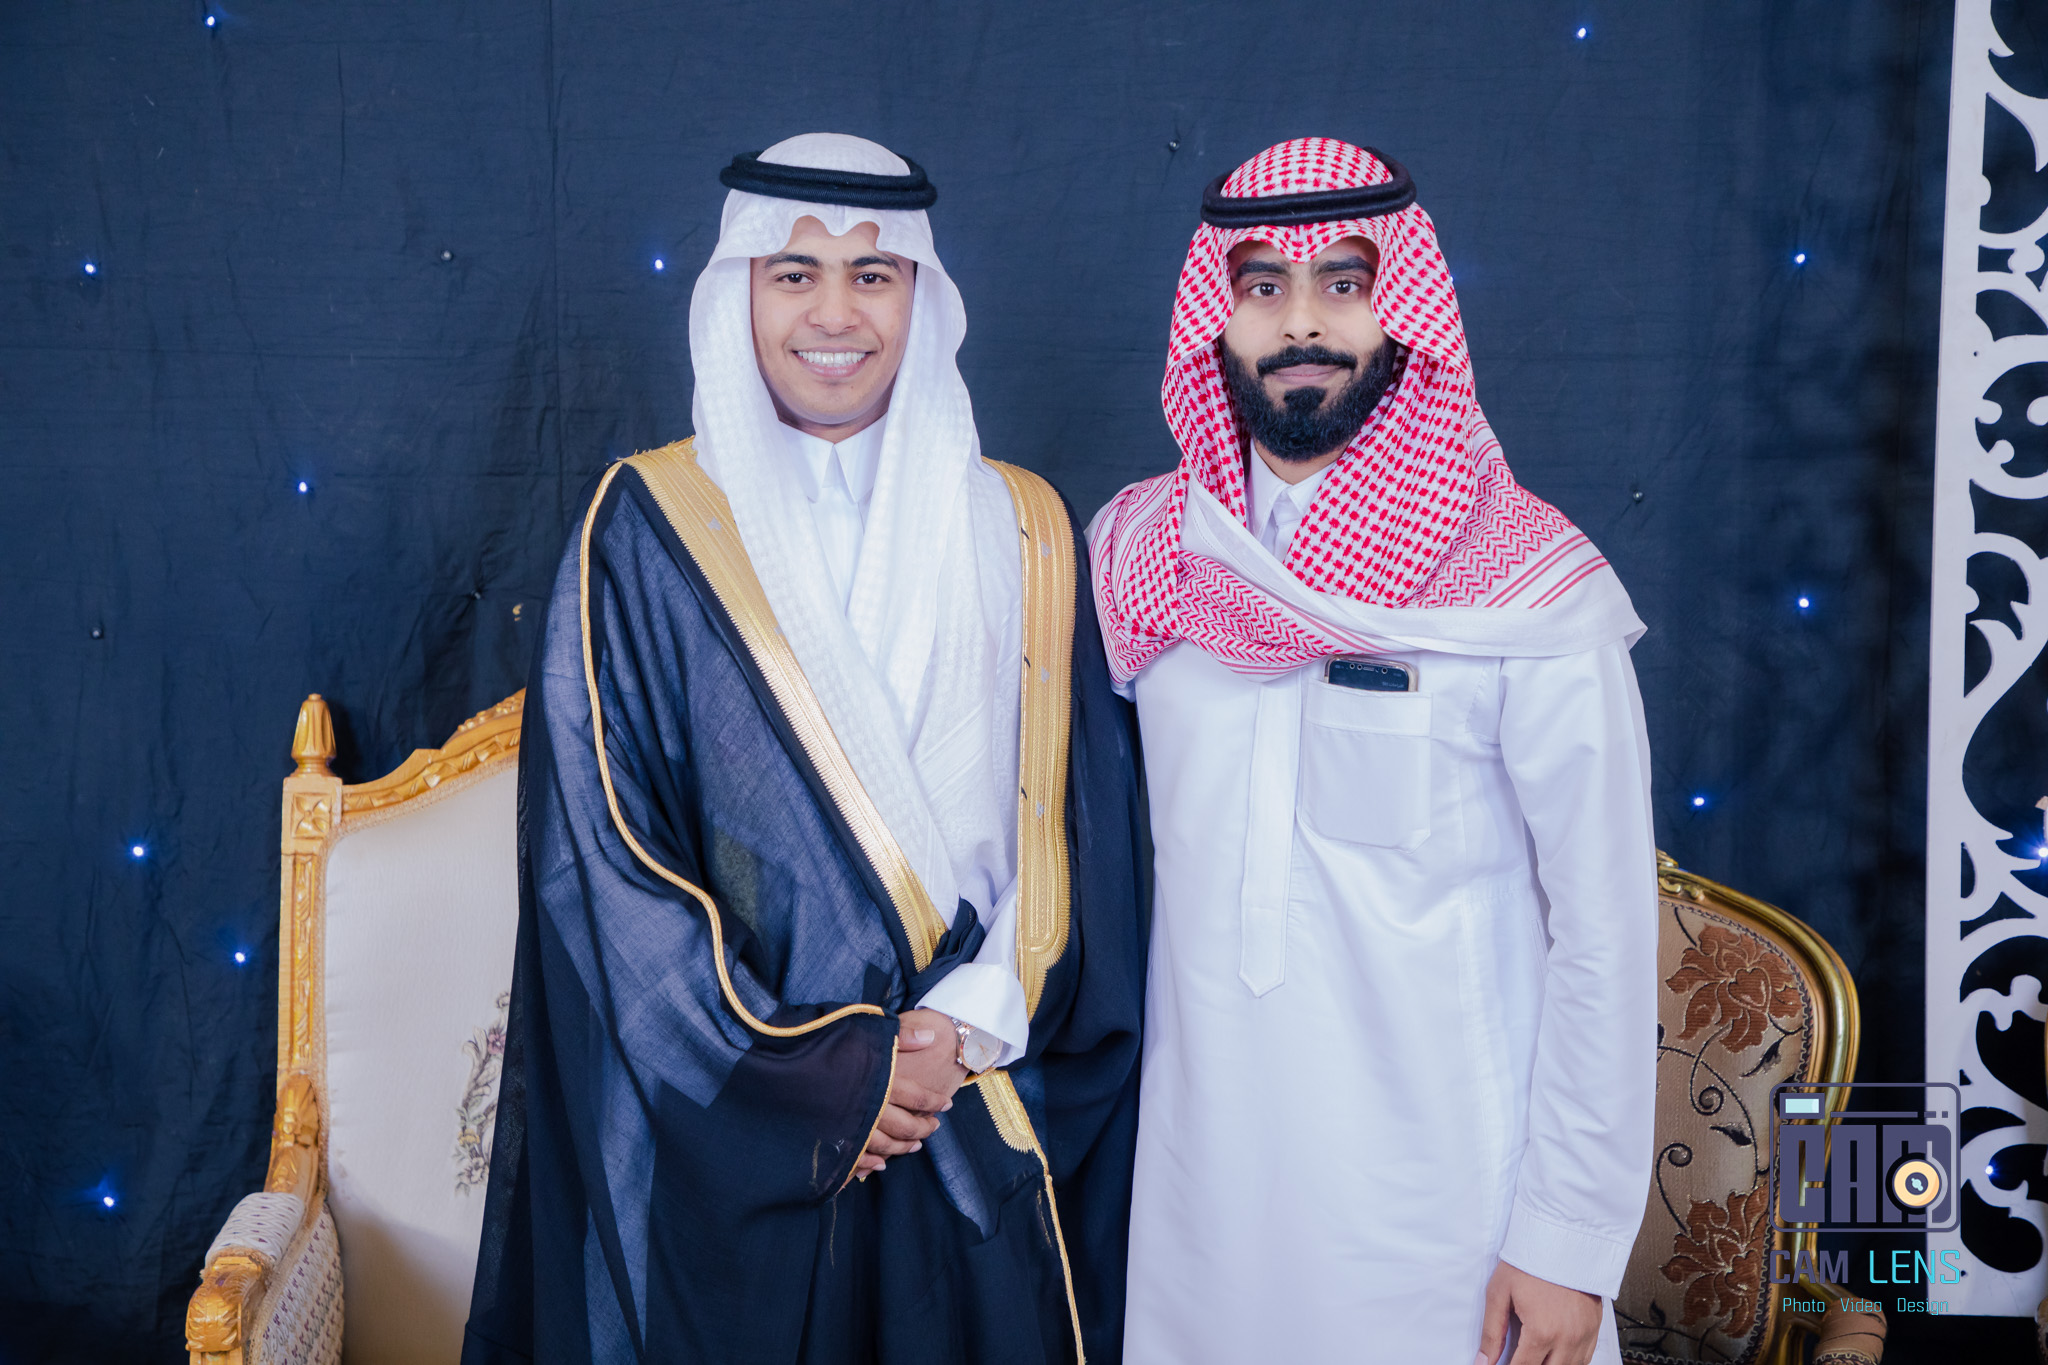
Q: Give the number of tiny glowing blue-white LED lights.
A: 13